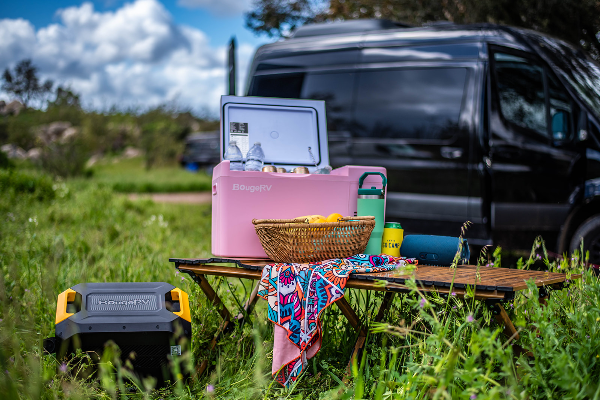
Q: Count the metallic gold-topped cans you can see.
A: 3